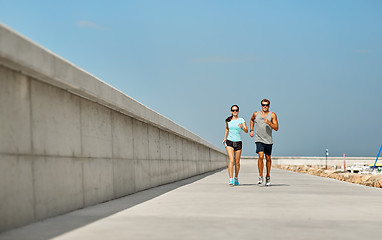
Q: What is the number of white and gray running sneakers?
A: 2